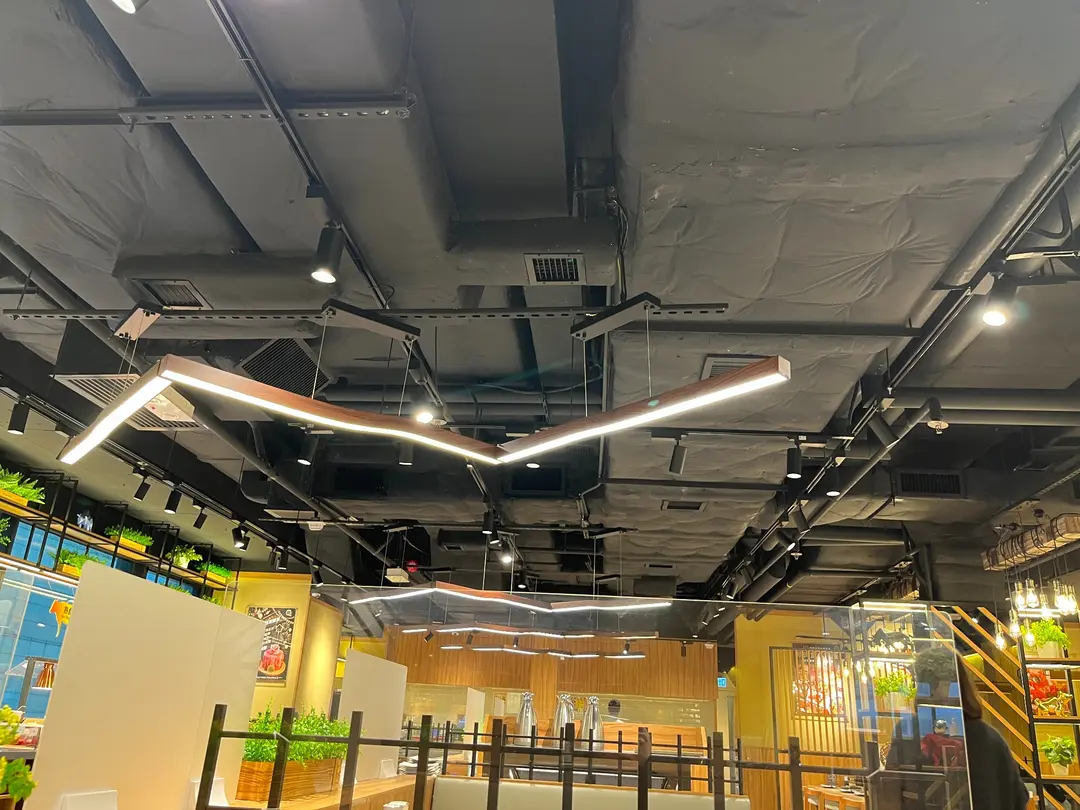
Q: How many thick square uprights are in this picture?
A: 10